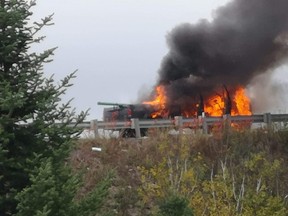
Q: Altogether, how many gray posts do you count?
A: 6